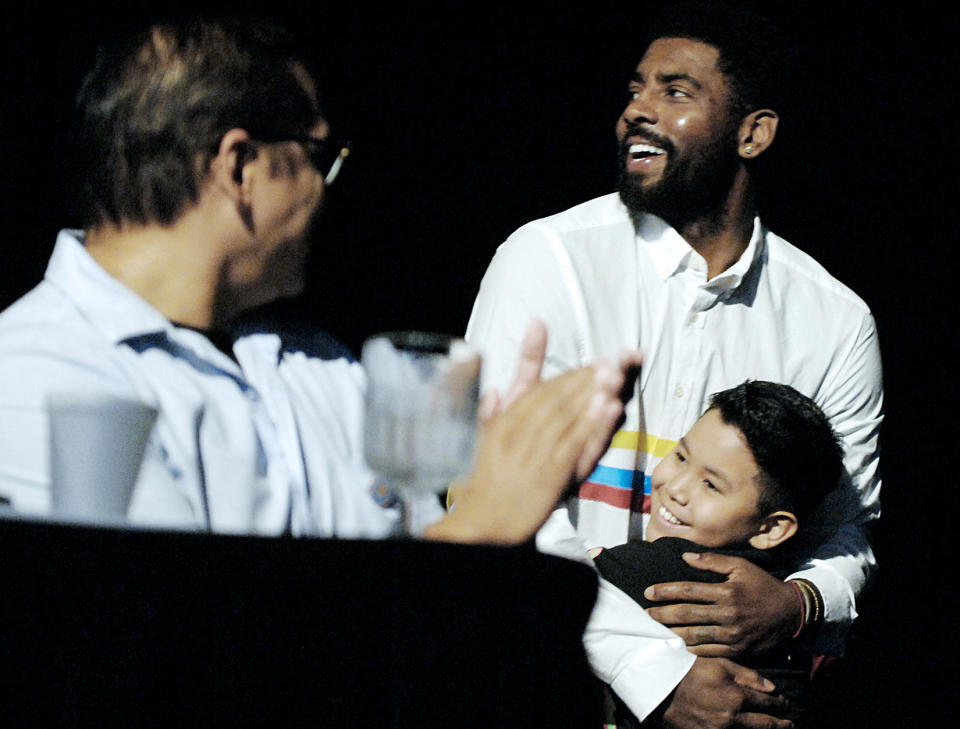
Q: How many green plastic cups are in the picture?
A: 0